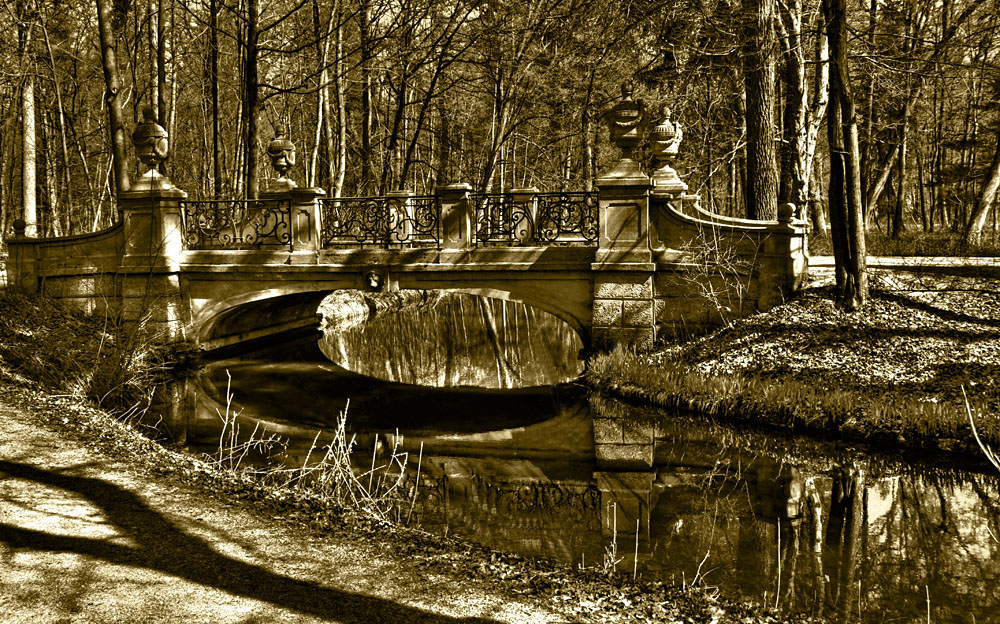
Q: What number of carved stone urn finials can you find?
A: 4